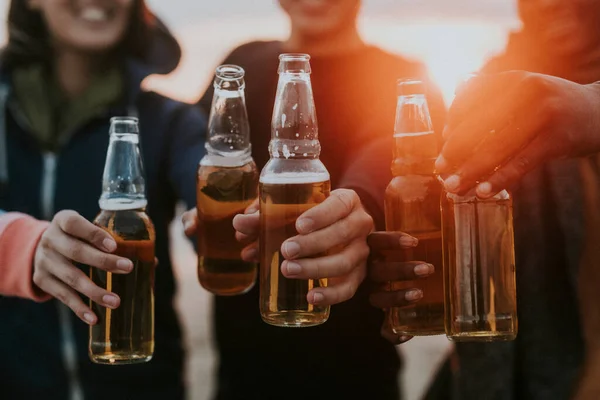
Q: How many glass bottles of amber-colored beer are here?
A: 5